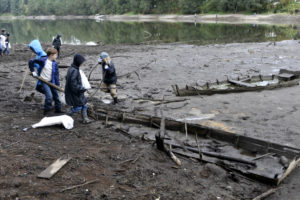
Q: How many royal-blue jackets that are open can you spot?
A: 1